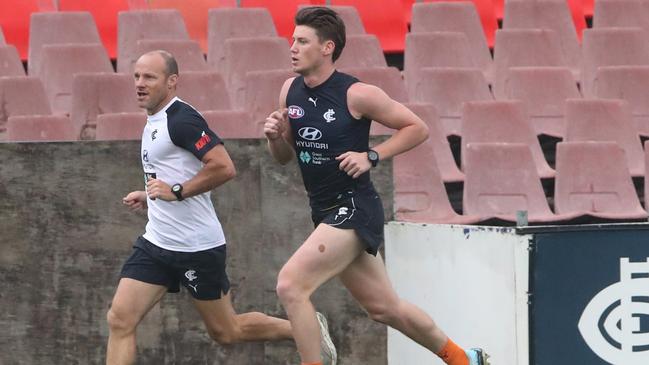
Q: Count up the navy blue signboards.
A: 1